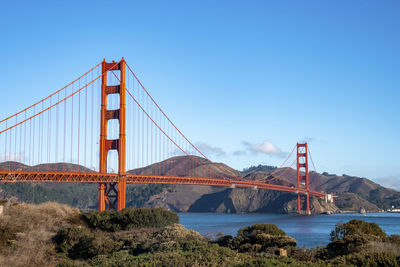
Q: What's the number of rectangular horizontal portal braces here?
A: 8